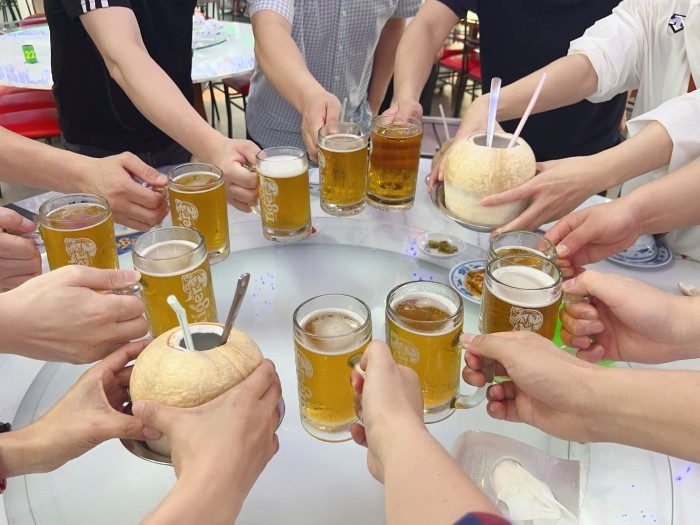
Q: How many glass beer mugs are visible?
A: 10